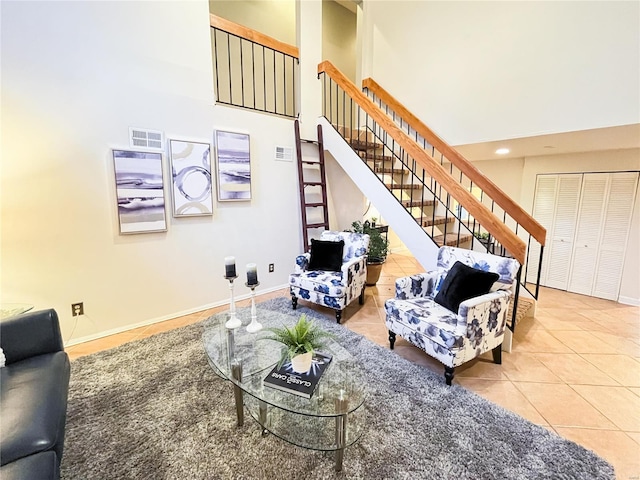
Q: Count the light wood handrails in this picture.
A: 3